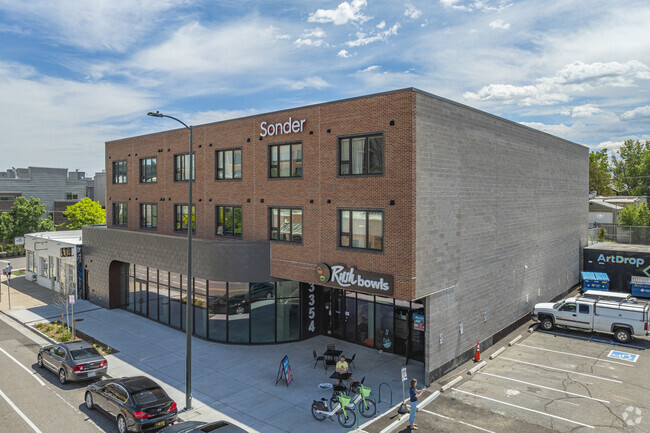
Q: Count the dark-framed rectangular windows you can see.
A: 12